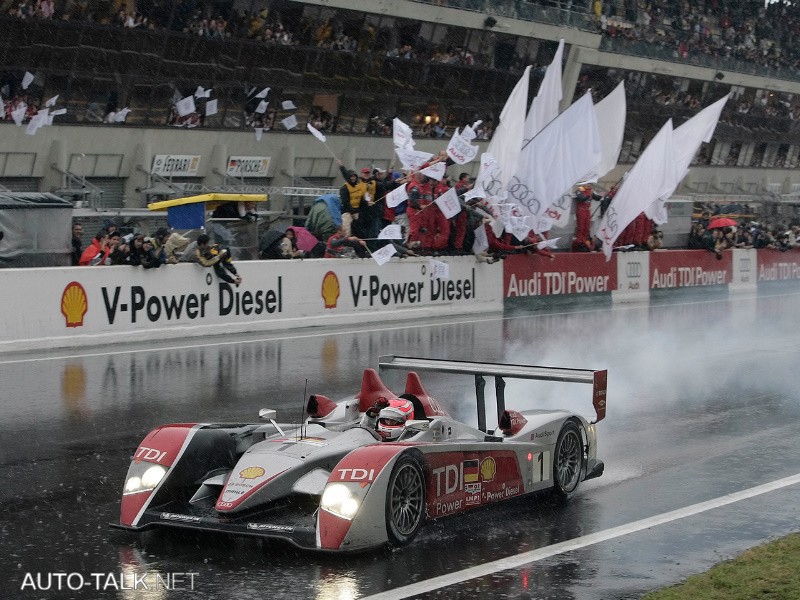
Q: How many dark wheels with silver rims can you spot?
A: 2